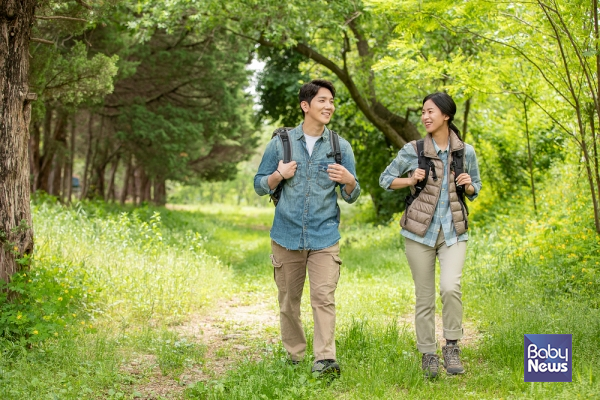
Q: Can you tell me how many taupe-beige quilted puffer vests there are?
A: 1